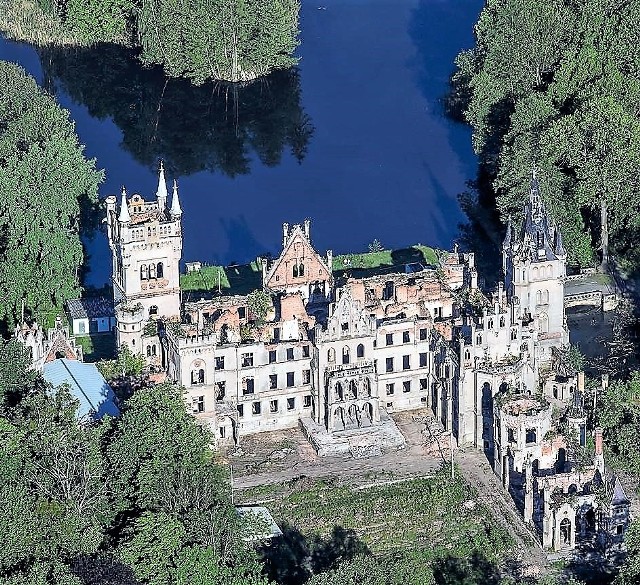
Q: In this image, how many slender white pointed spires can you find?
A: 3